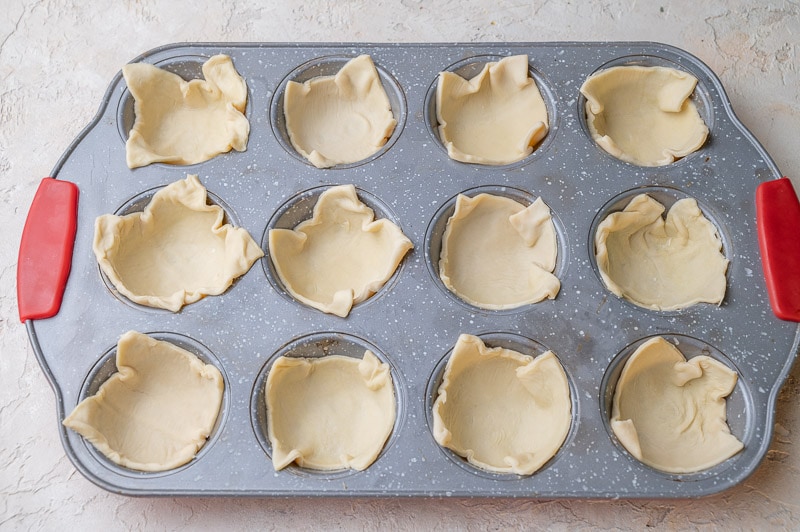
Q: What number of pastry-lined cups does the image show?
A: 12